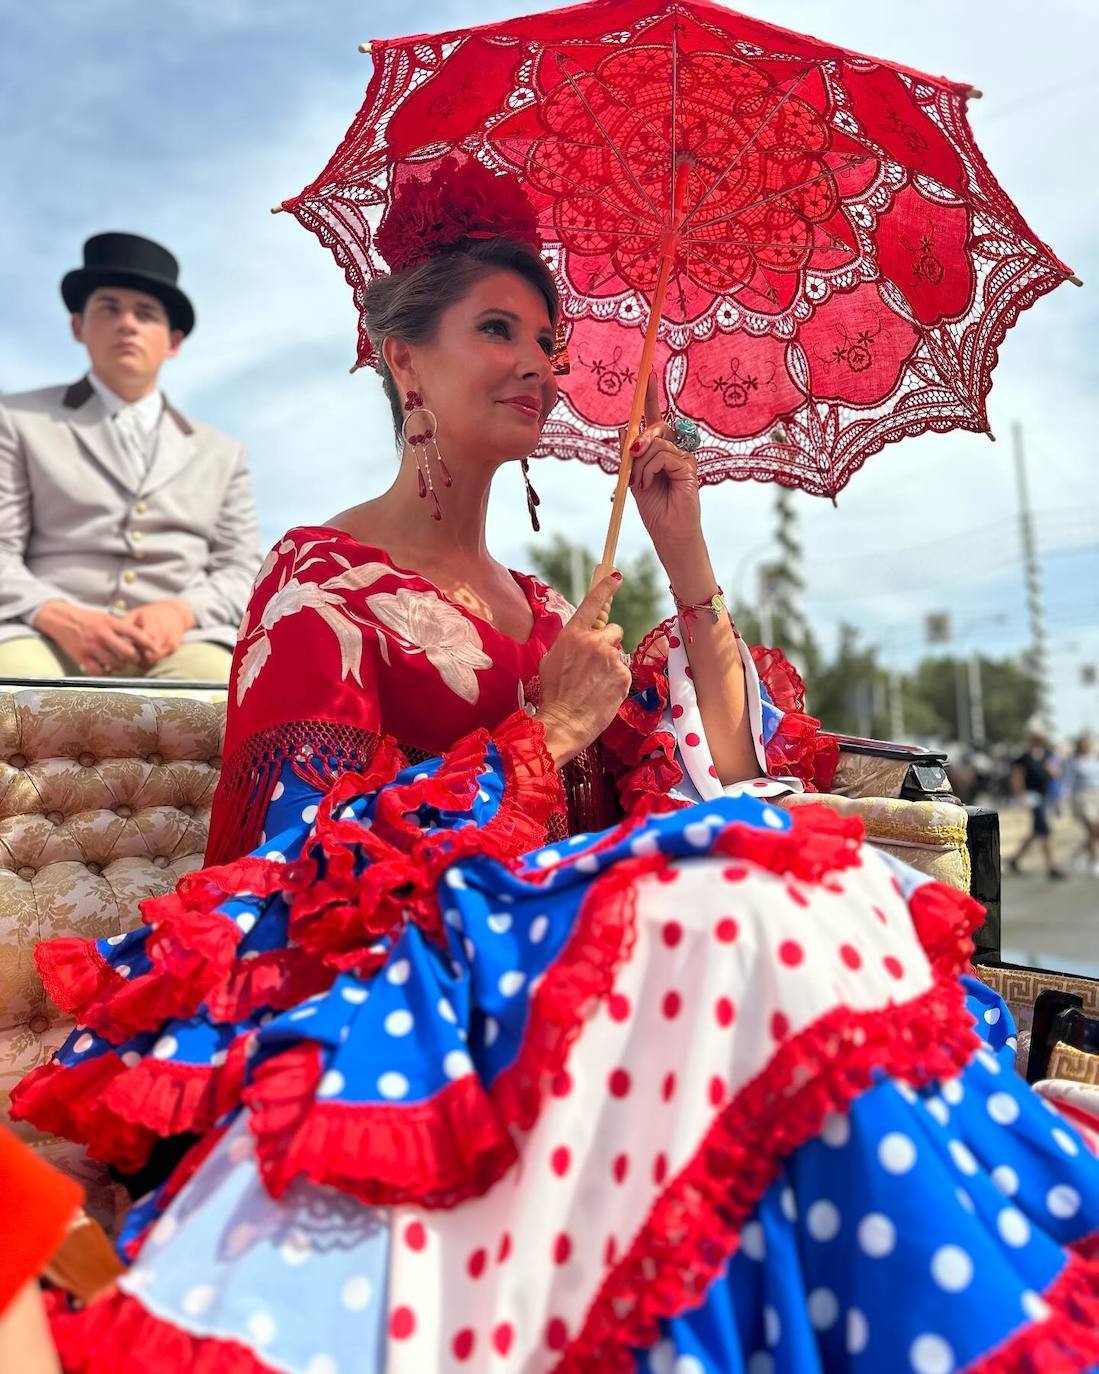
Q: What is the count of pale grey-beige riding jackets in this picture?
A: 1